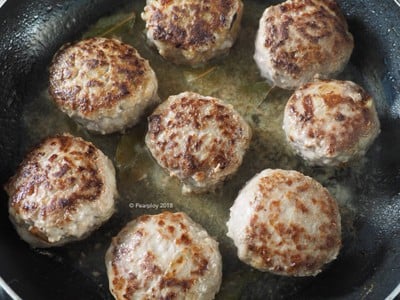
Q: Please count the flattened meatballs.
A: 8